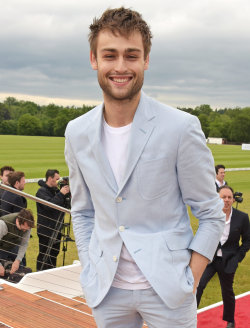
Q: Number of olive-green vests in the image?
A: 1